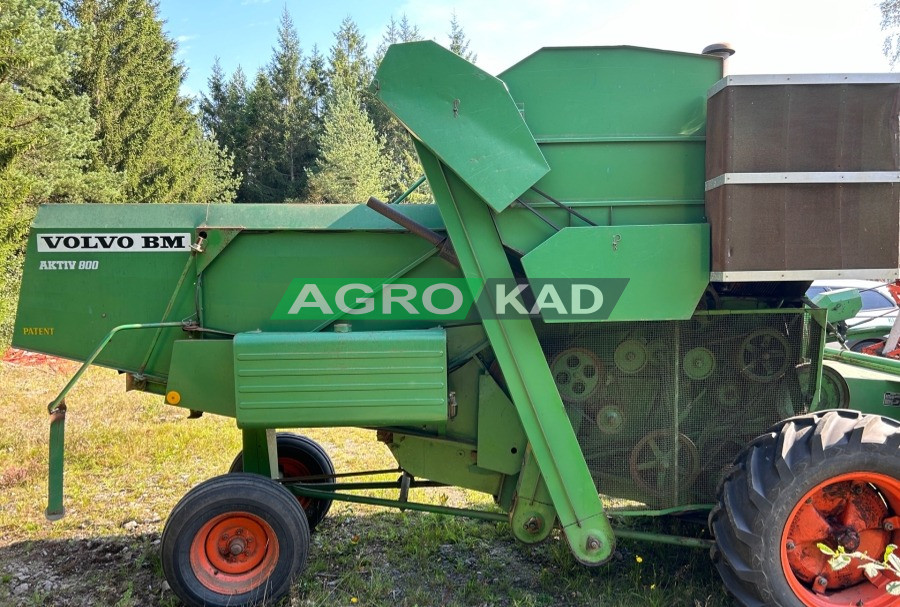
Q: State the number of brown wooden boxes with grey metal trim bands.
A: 1